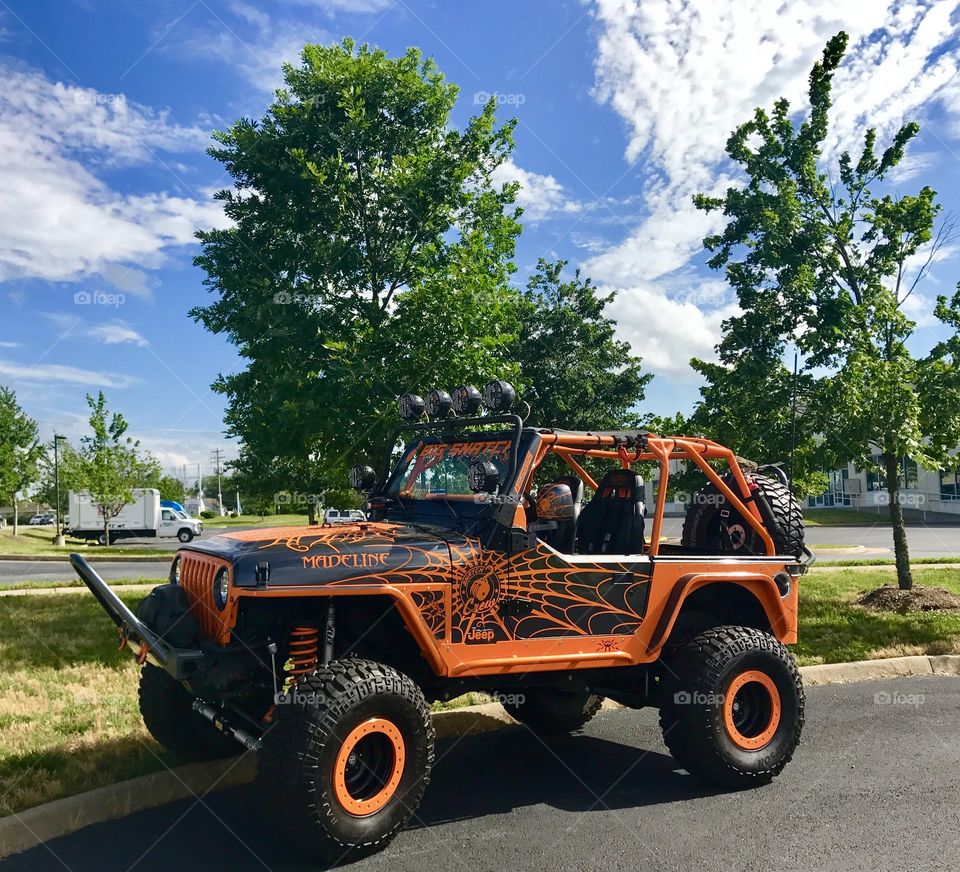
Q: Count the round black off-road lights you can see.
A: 6